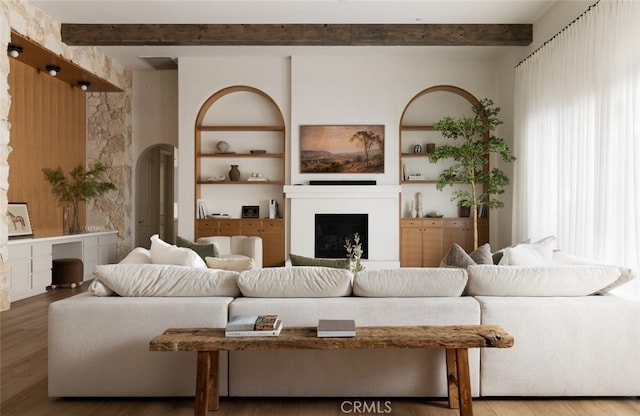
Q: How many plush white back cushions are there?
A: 4